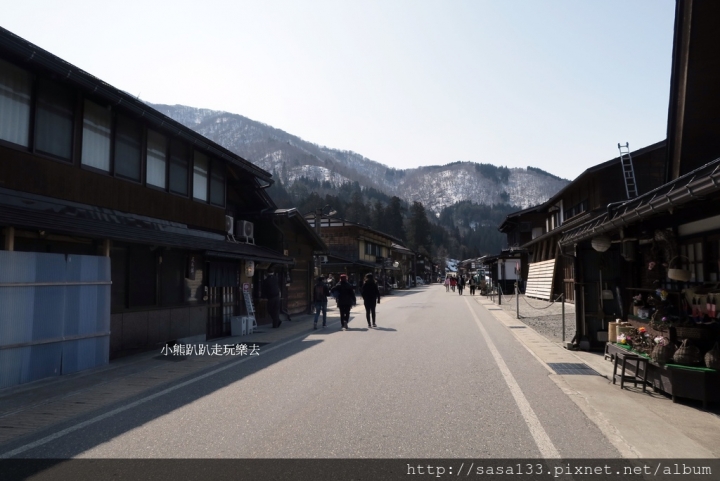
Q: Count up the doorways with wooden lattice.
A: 1